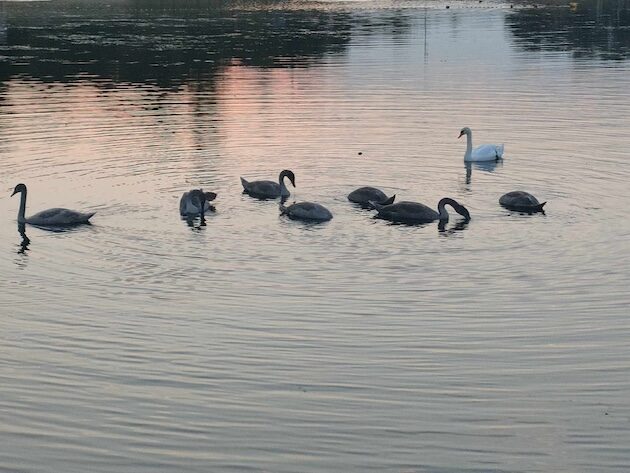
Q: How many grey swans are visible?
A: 7